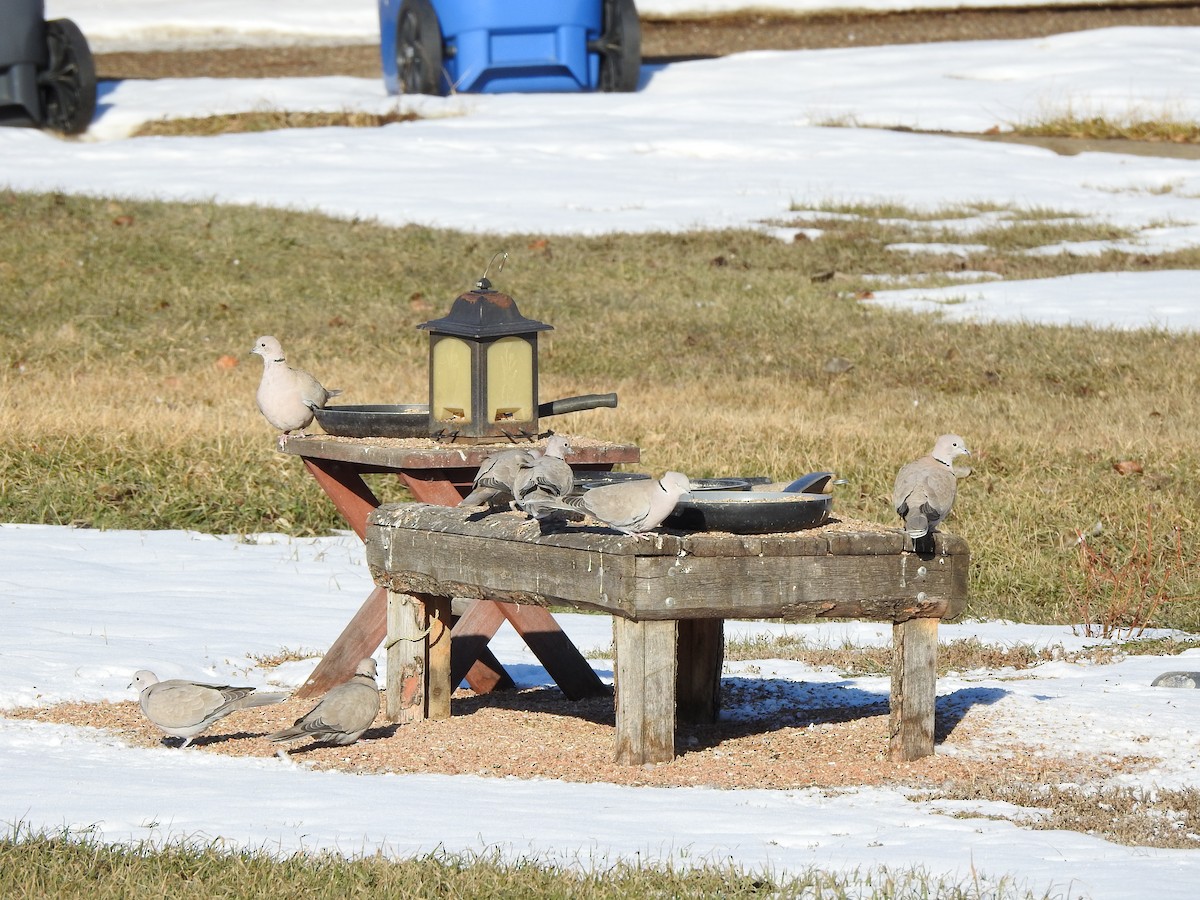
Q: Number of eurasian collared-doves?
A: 7